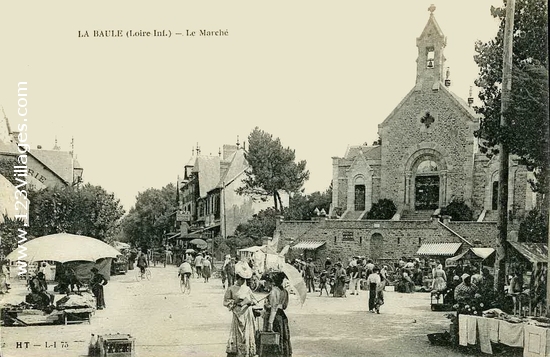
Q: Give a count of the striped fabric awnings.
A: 2